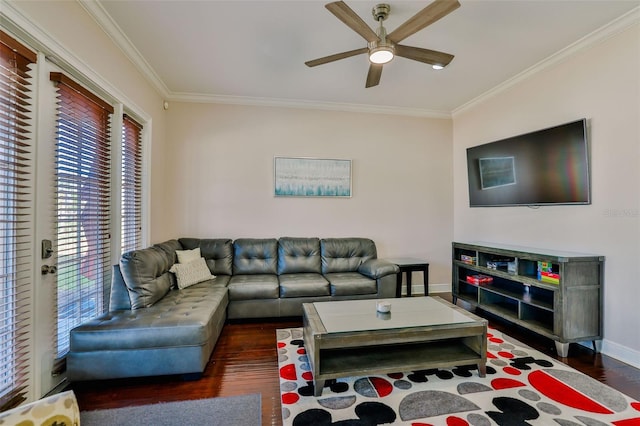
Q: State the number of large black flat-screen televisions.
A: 1